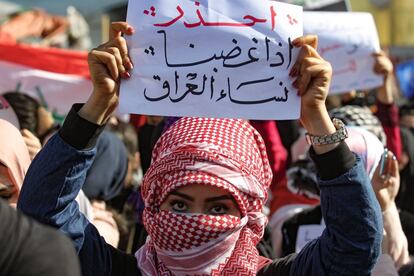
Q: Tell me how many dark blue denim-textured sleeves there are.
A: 2